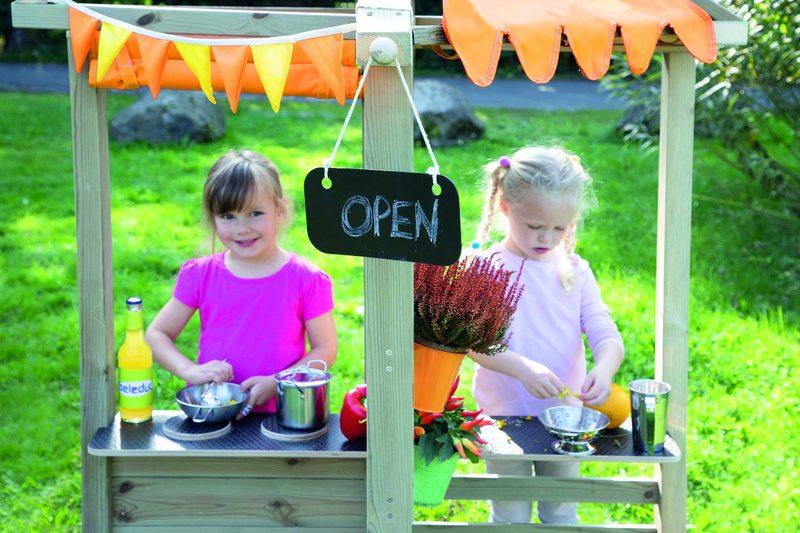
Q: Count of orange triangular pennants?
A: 4